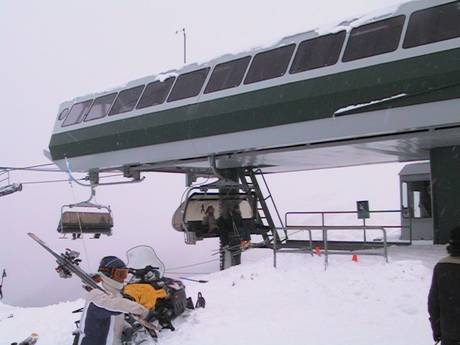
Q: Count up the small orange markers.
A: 2